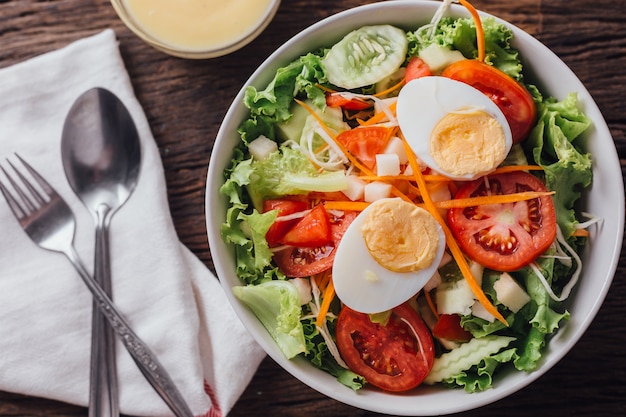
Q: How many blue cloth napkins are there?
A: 0